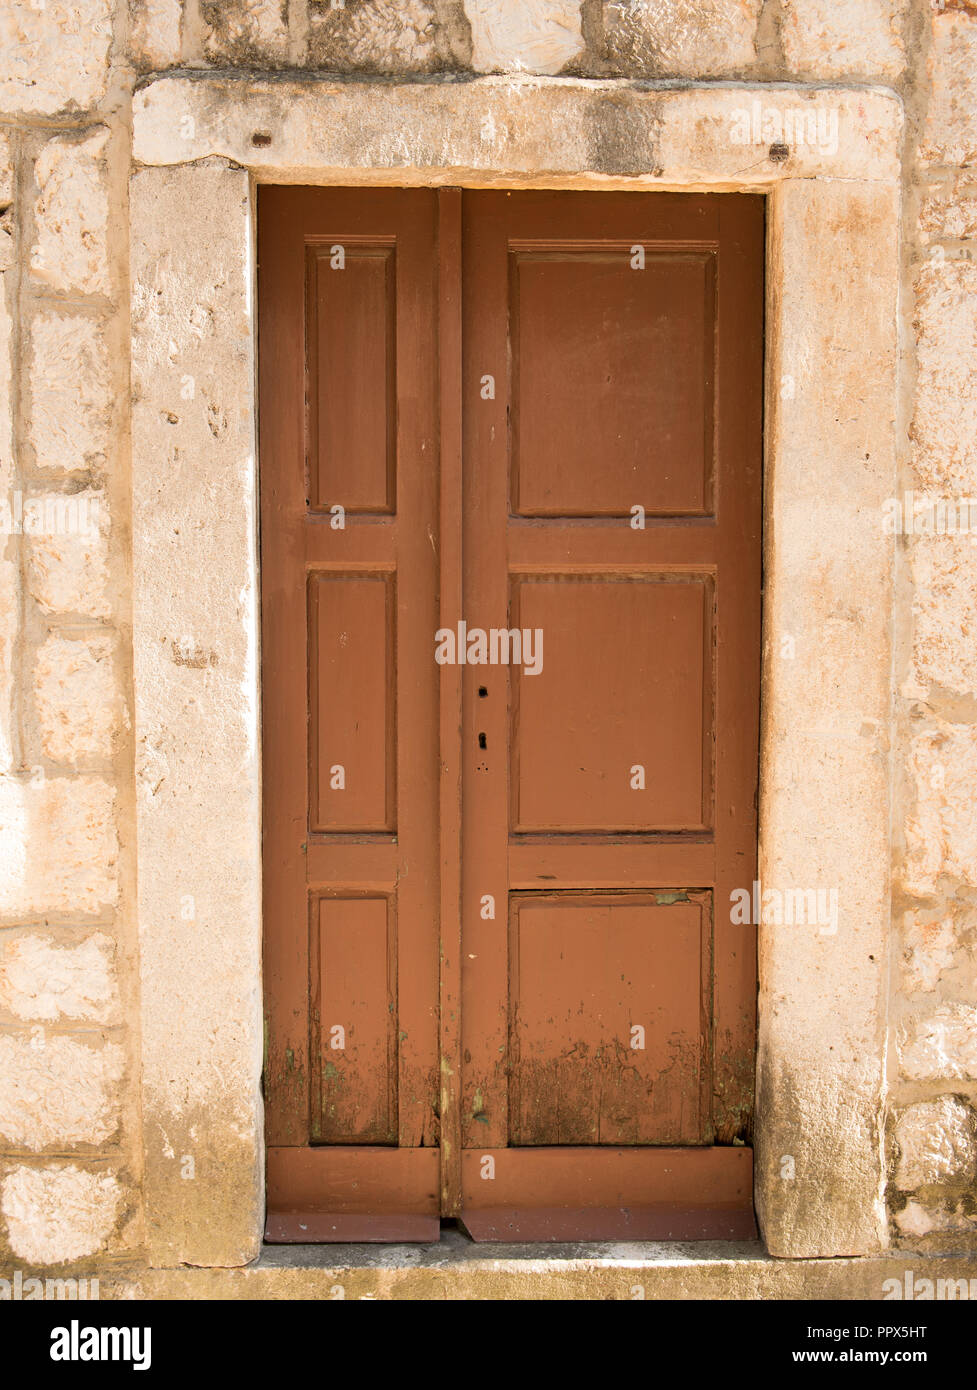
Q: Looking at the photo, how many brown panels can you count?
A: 6